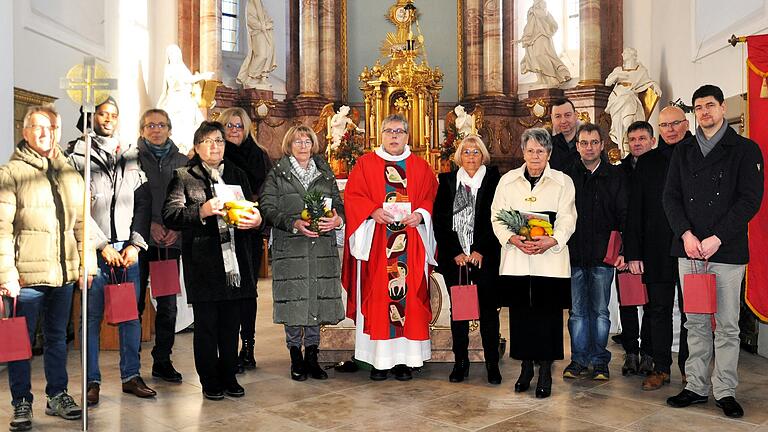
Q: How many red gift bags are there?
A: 7